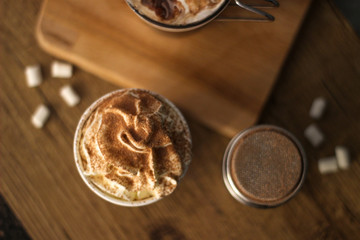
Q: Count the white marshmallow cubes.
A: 8